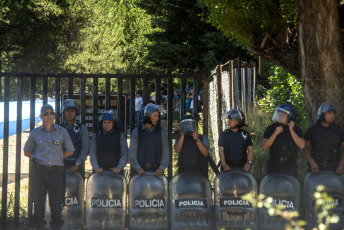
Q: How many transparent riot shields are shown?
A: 7